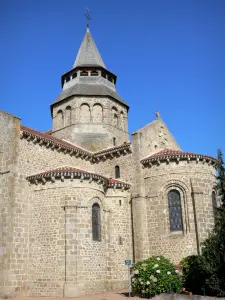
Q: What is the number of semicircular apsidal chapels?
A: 2